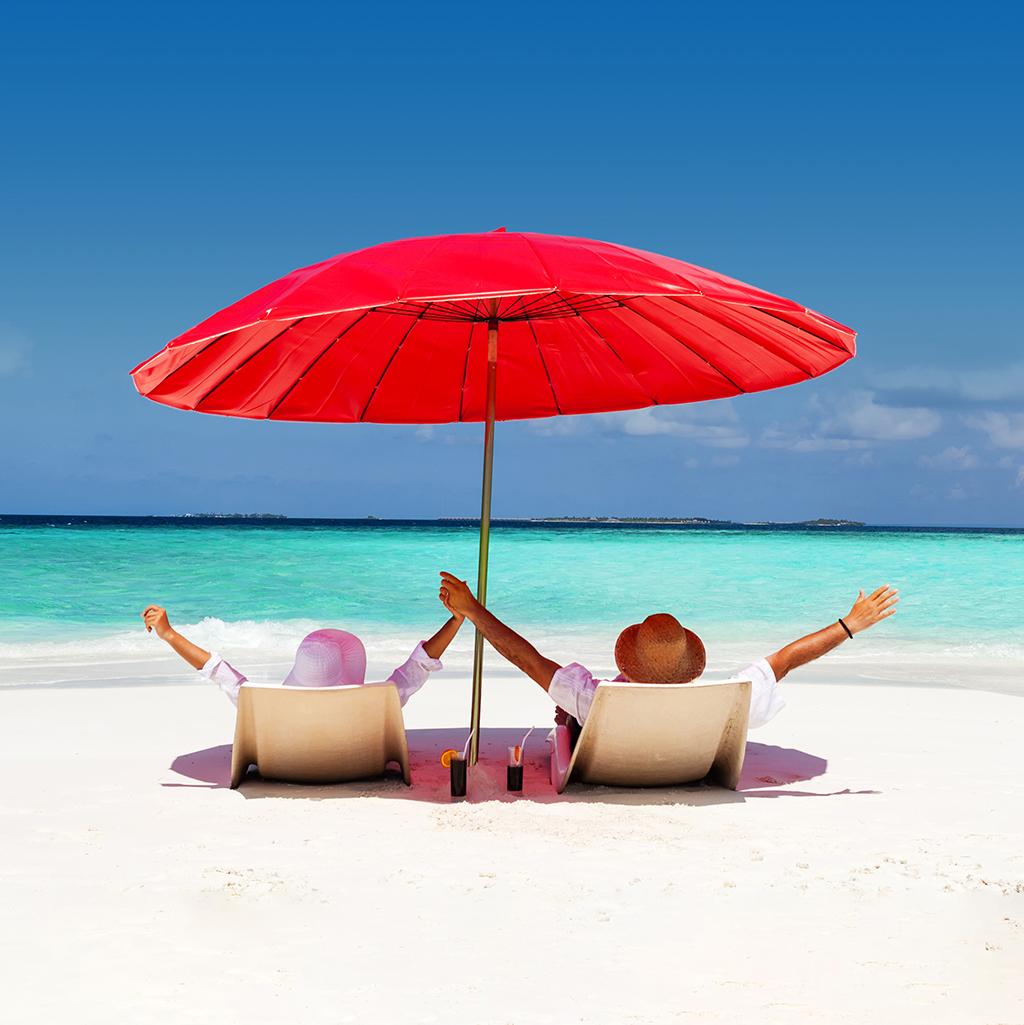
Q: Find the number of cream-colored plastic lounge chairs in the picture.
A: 2